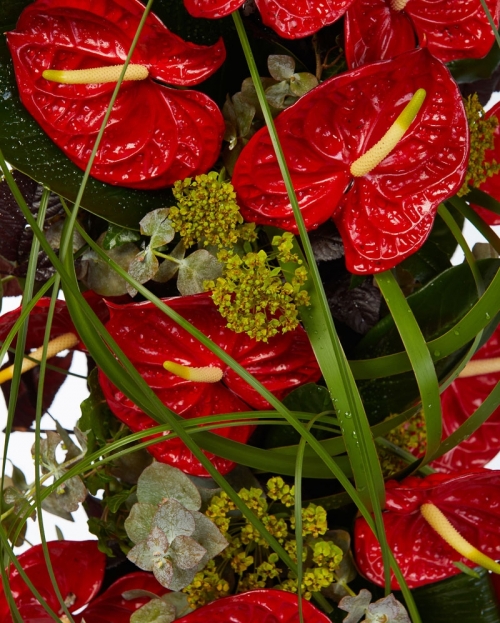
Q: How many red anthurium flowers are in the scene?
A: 11